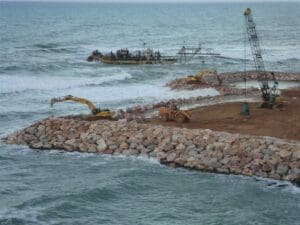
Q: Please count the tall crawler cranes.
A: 1